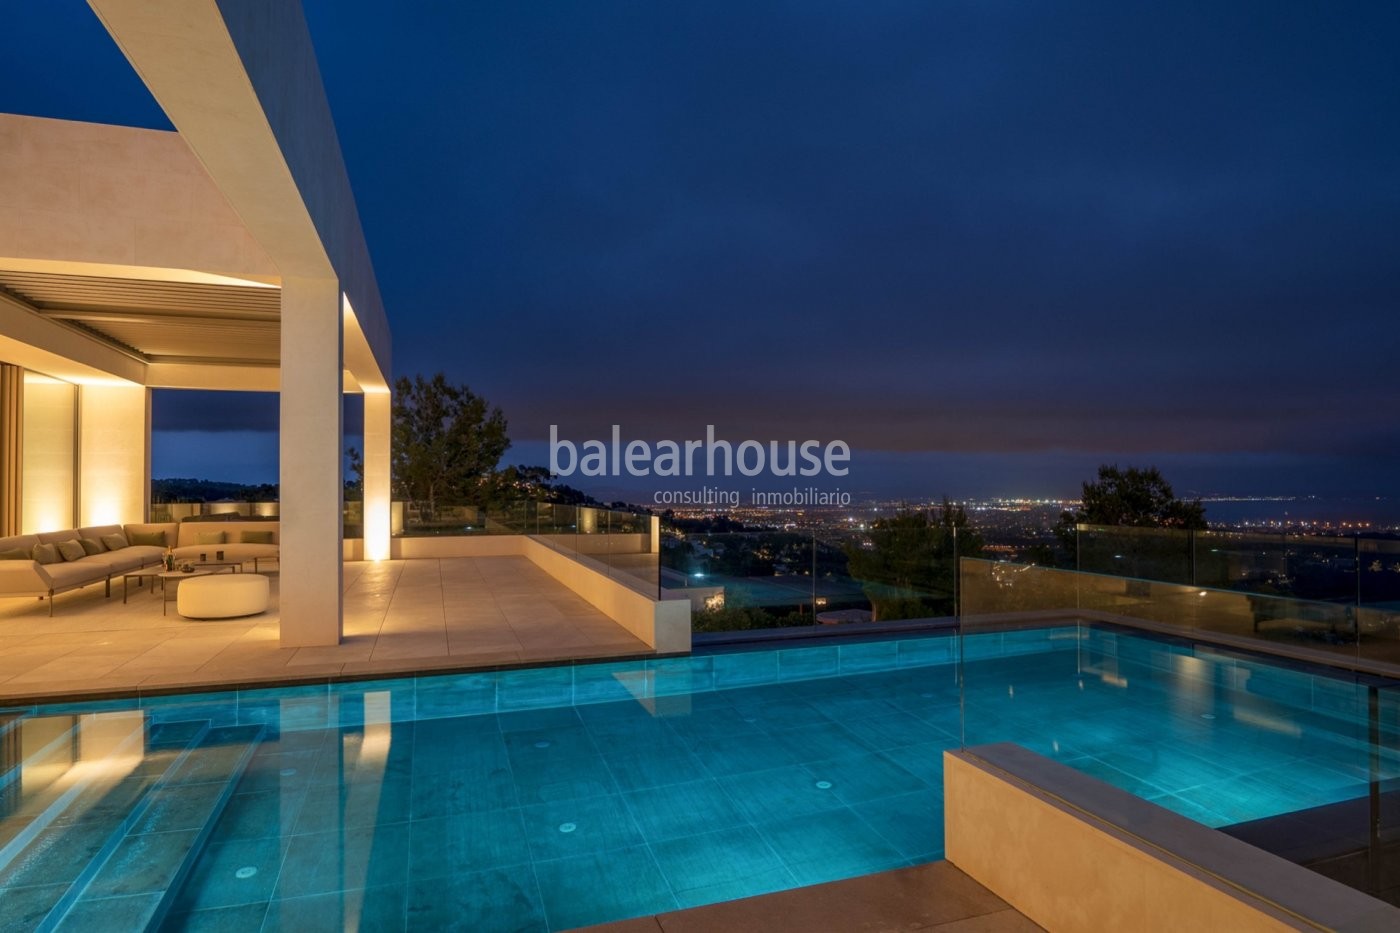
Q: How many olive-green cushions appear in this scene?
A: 8